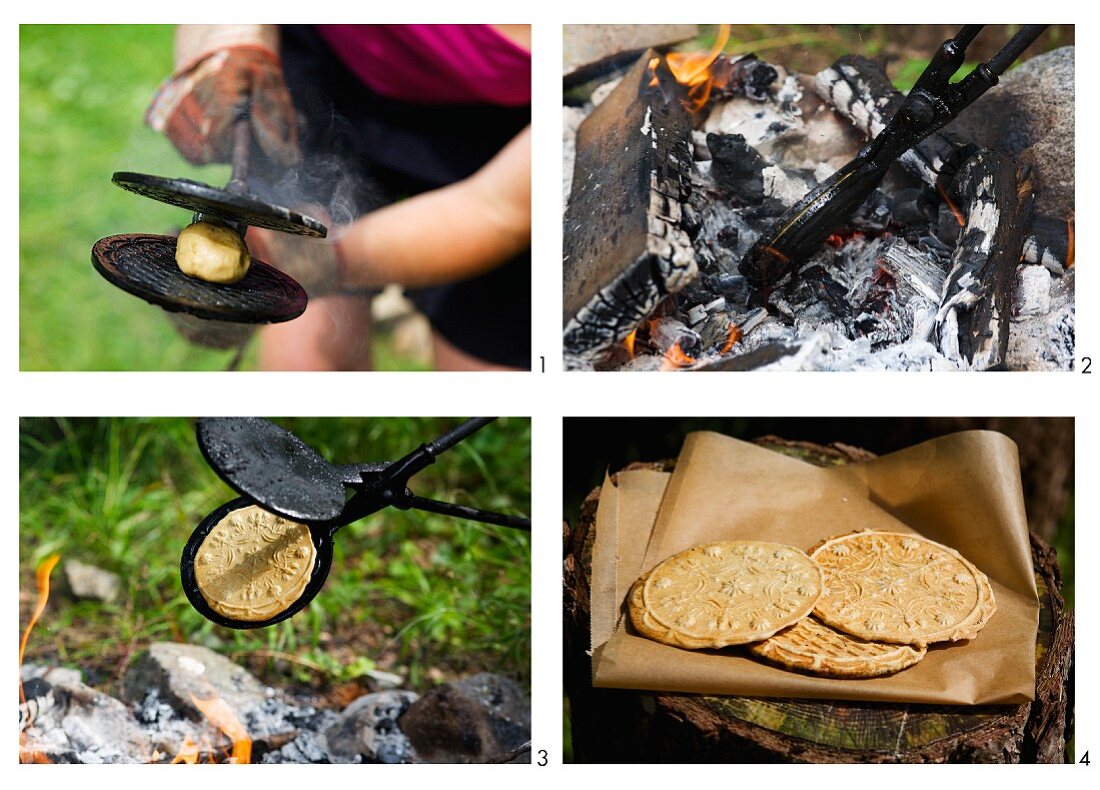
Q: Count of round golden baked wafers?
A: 4